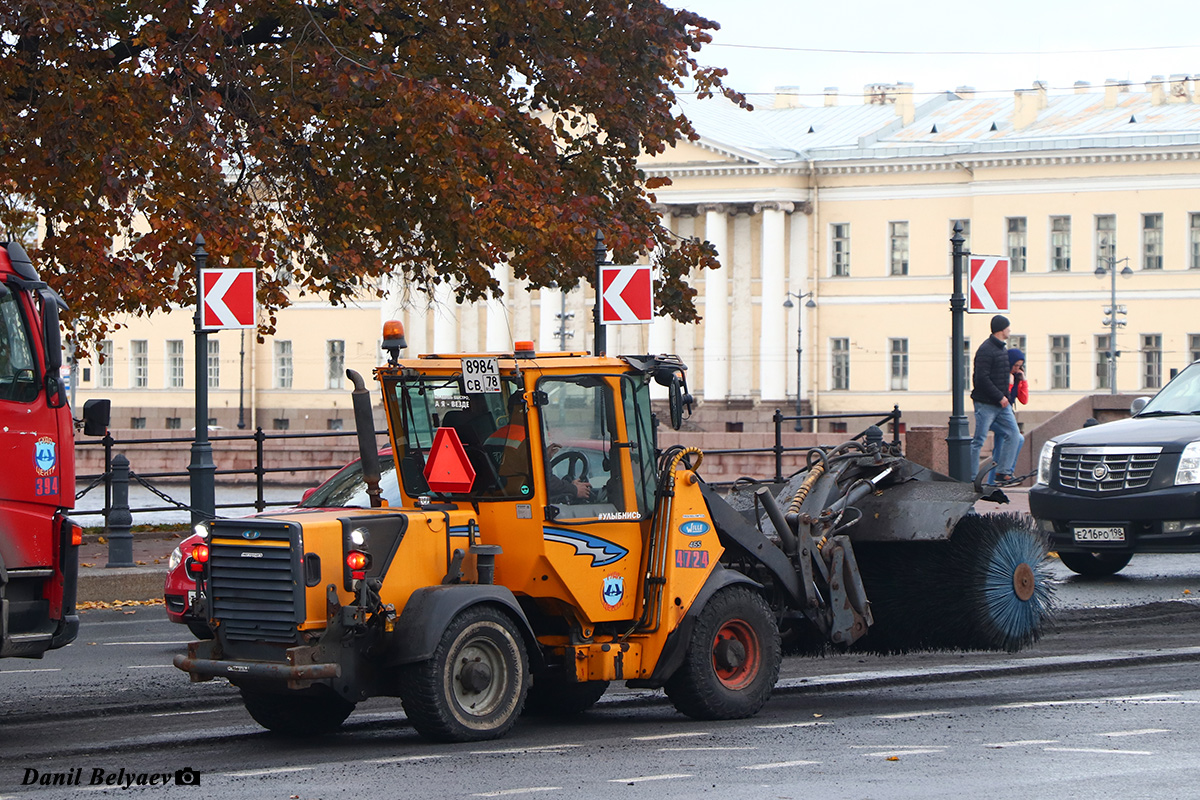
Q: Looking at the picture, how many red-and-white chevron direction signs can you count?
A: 3